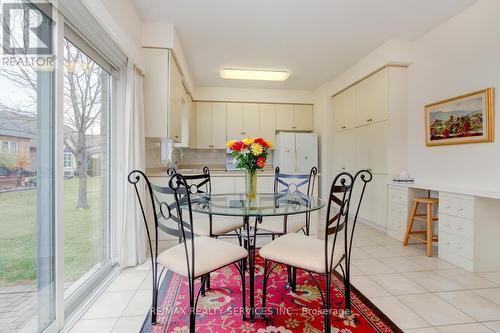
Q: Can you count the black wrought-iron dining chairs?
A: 4